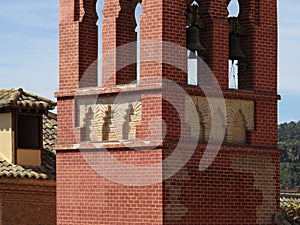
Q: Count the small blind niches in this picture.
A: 6